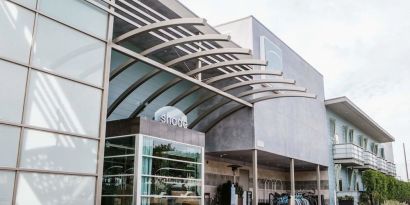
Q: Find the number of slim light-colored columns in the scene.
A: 3